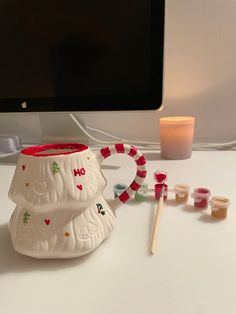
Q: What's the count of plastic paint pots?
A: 6